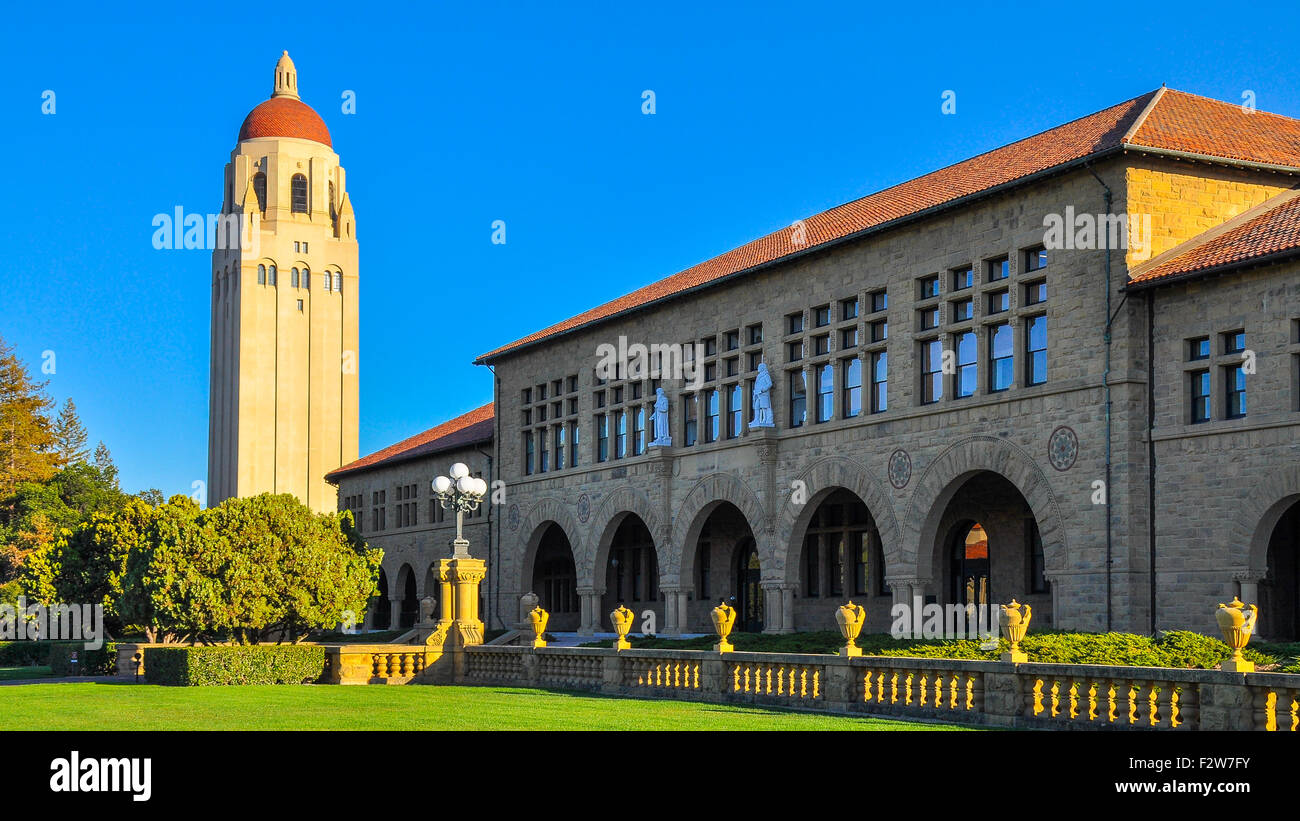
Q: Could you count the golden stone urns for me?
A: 6